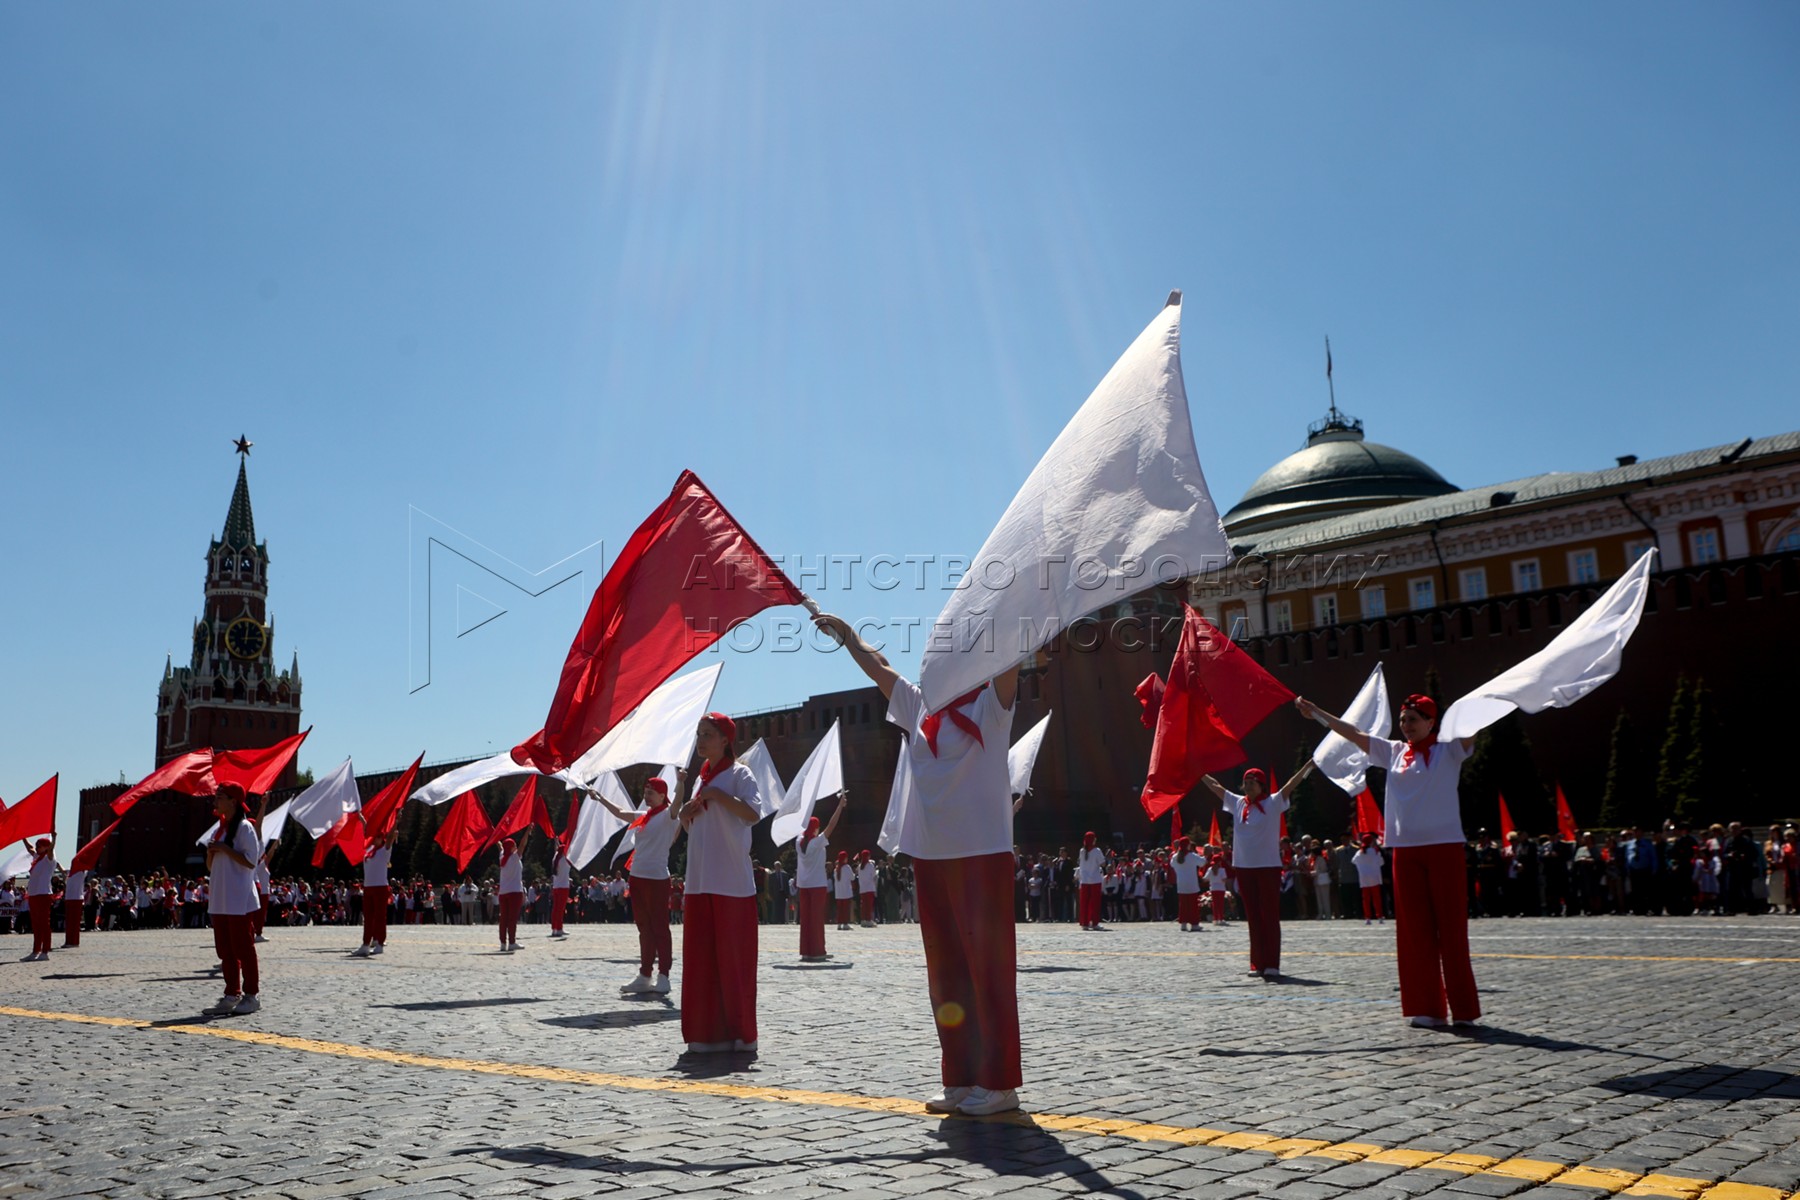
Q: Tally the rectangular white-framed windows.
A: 10